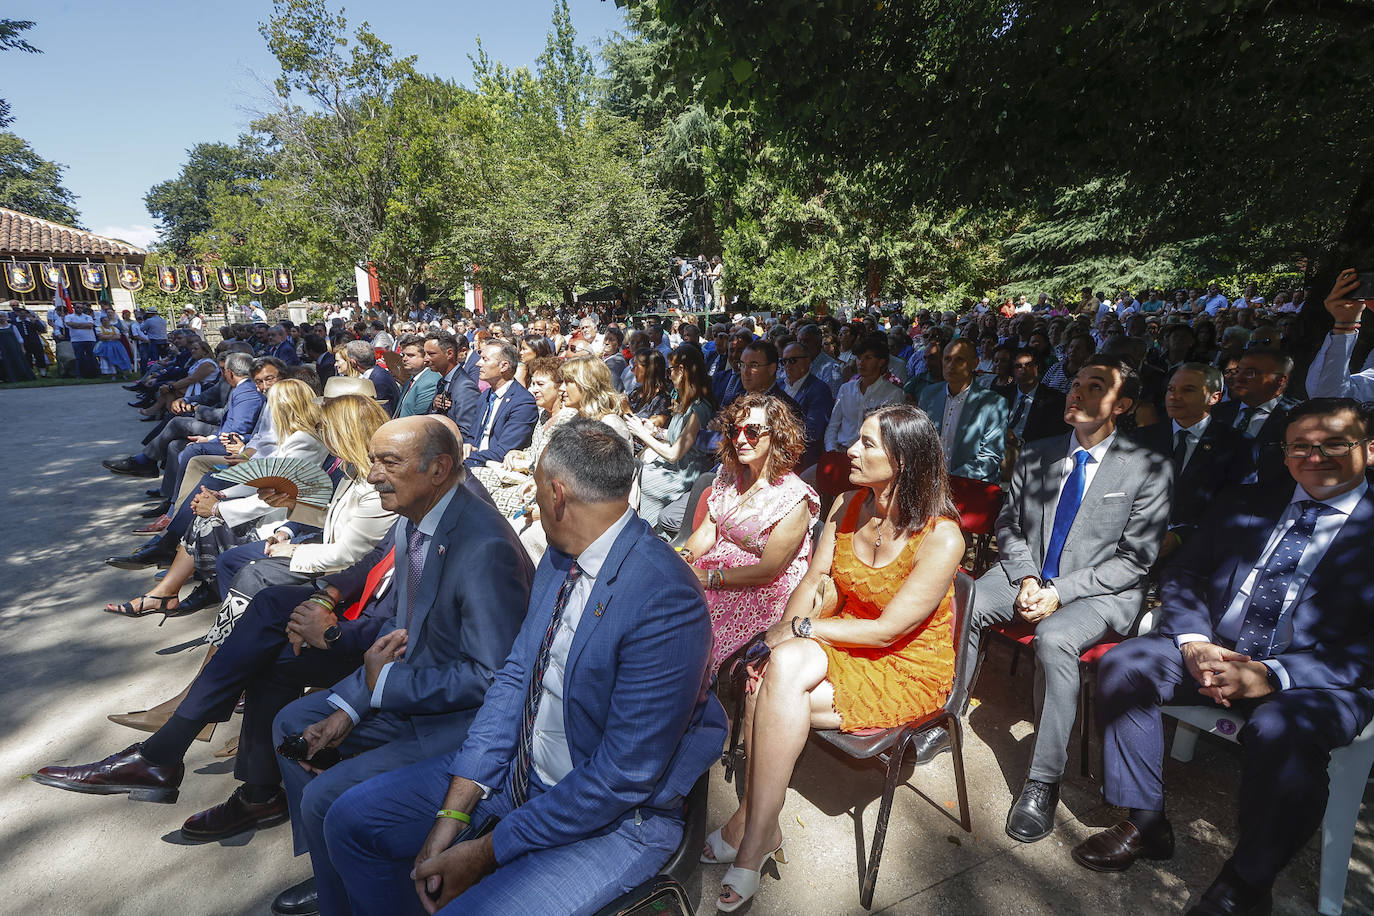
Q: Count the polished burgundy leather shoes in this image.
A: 2